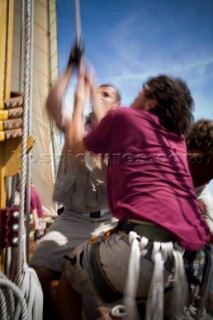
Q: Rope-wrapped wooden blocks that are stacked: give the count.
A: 4